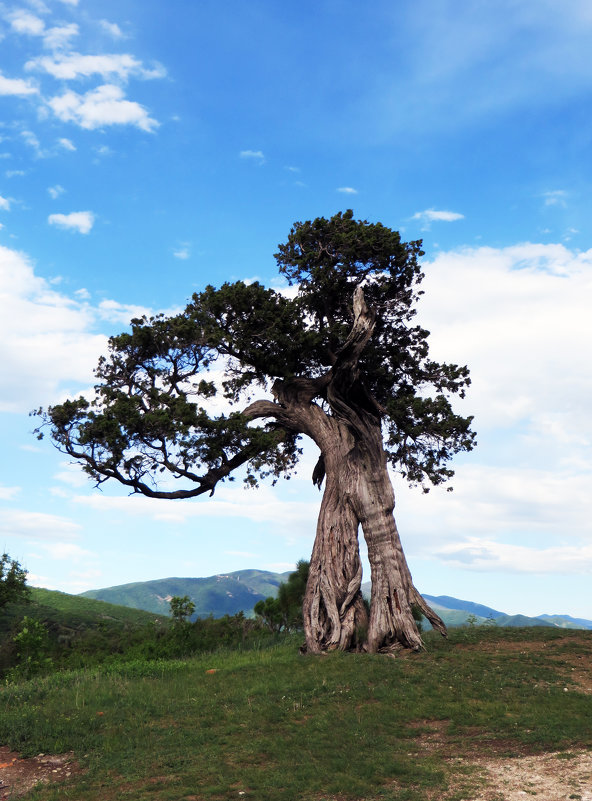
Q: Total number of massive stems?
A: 2